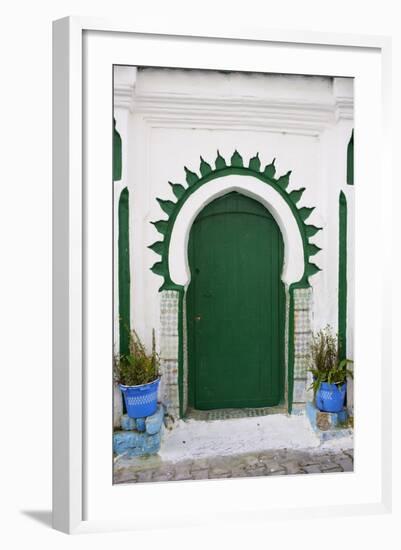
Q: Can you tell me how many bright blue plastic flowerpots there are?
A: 2